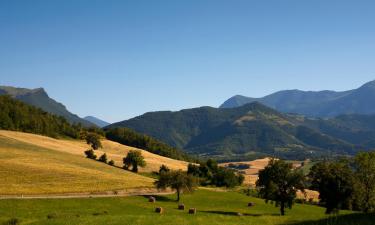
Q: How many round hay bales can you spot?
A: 5